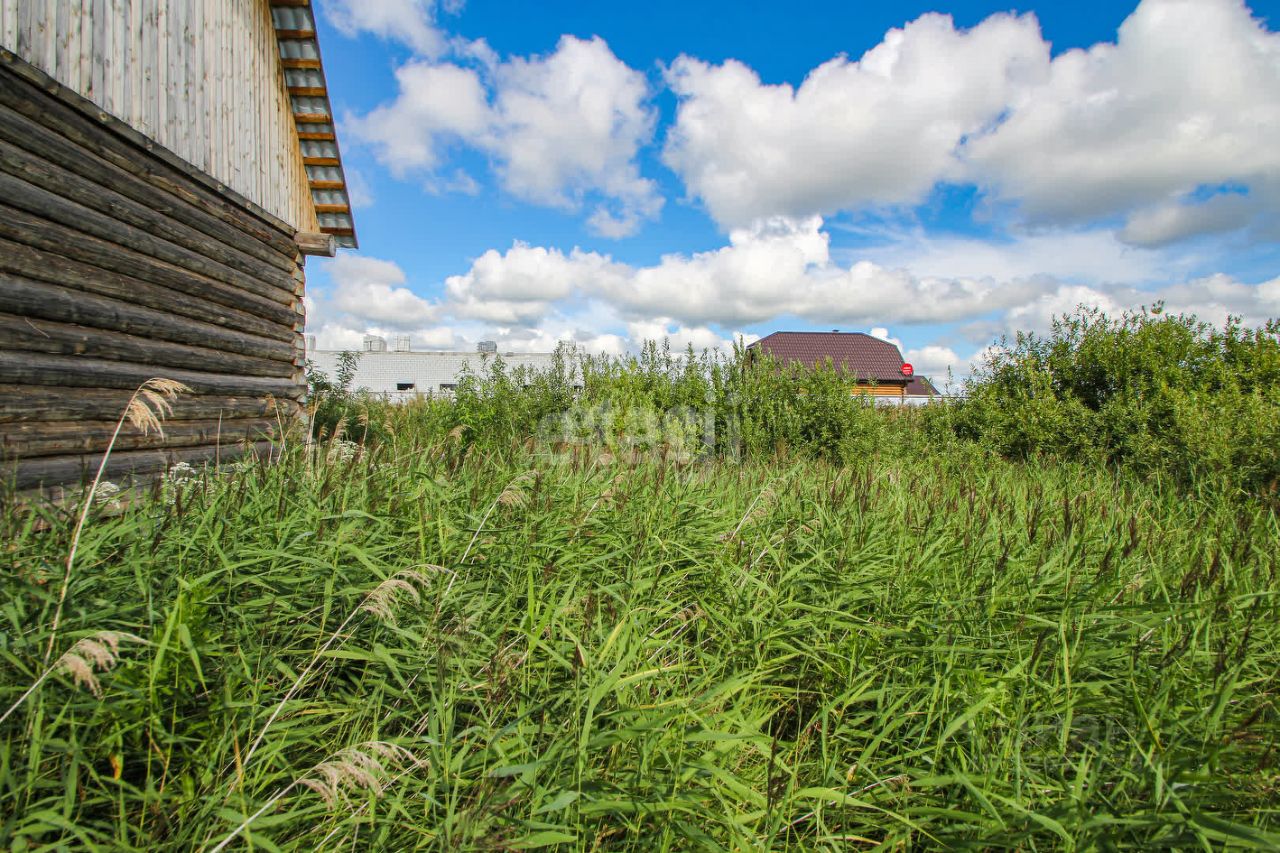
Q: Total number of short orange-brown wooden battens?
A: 10